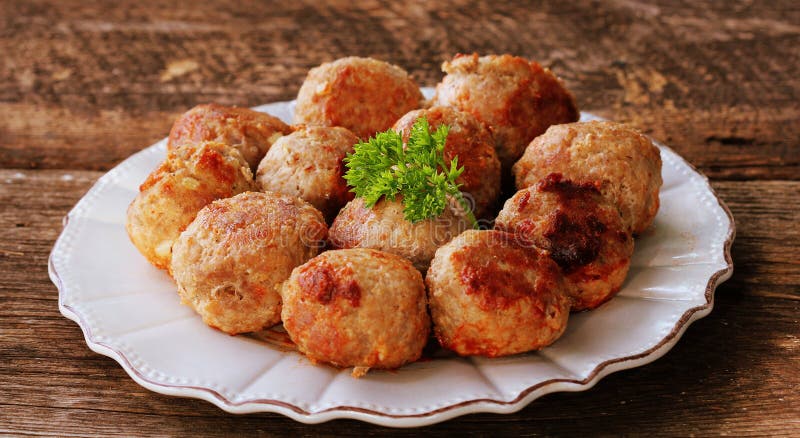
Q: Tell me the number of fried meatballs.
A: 12